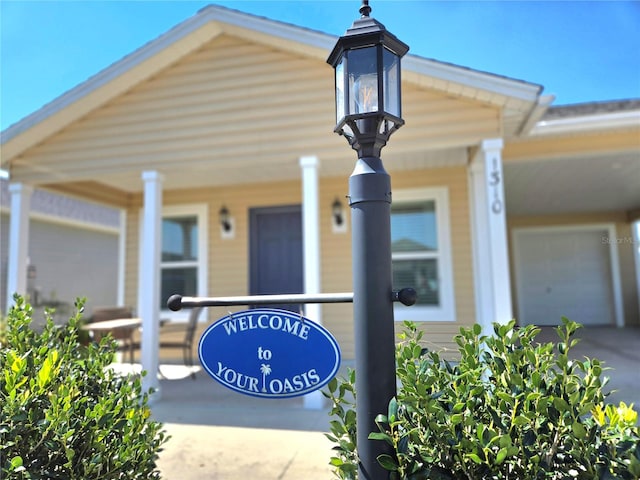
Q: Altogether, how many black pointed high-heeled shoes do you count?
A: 0